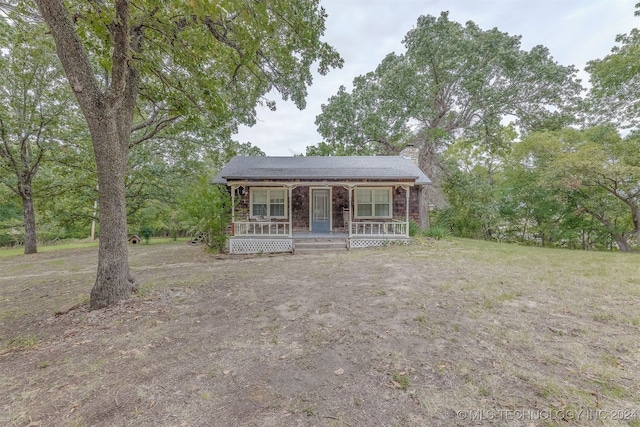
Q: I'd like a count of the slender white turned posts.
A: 4